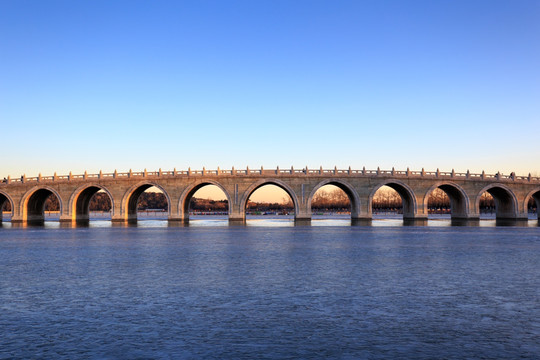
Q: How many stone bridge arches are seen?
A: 11